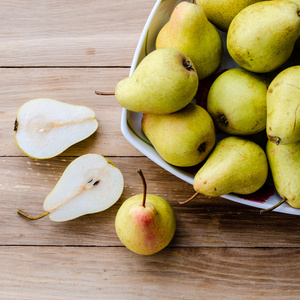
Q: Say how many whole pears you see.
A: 10